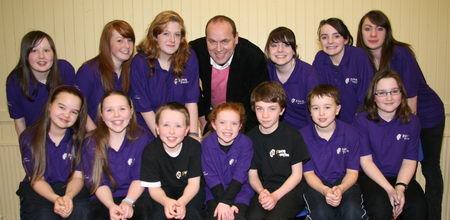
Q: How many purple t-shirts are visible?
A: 11